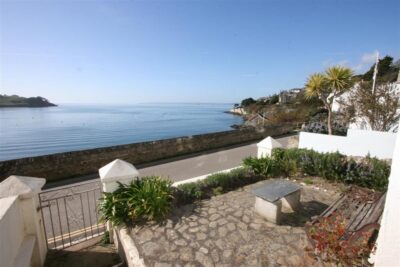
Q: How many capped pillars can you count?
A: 3